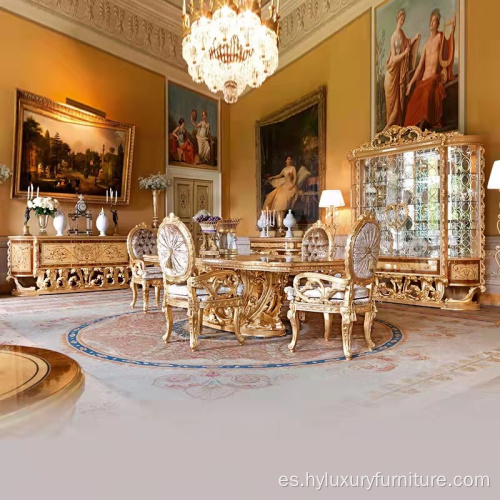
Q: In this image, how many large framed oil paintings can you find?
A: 4